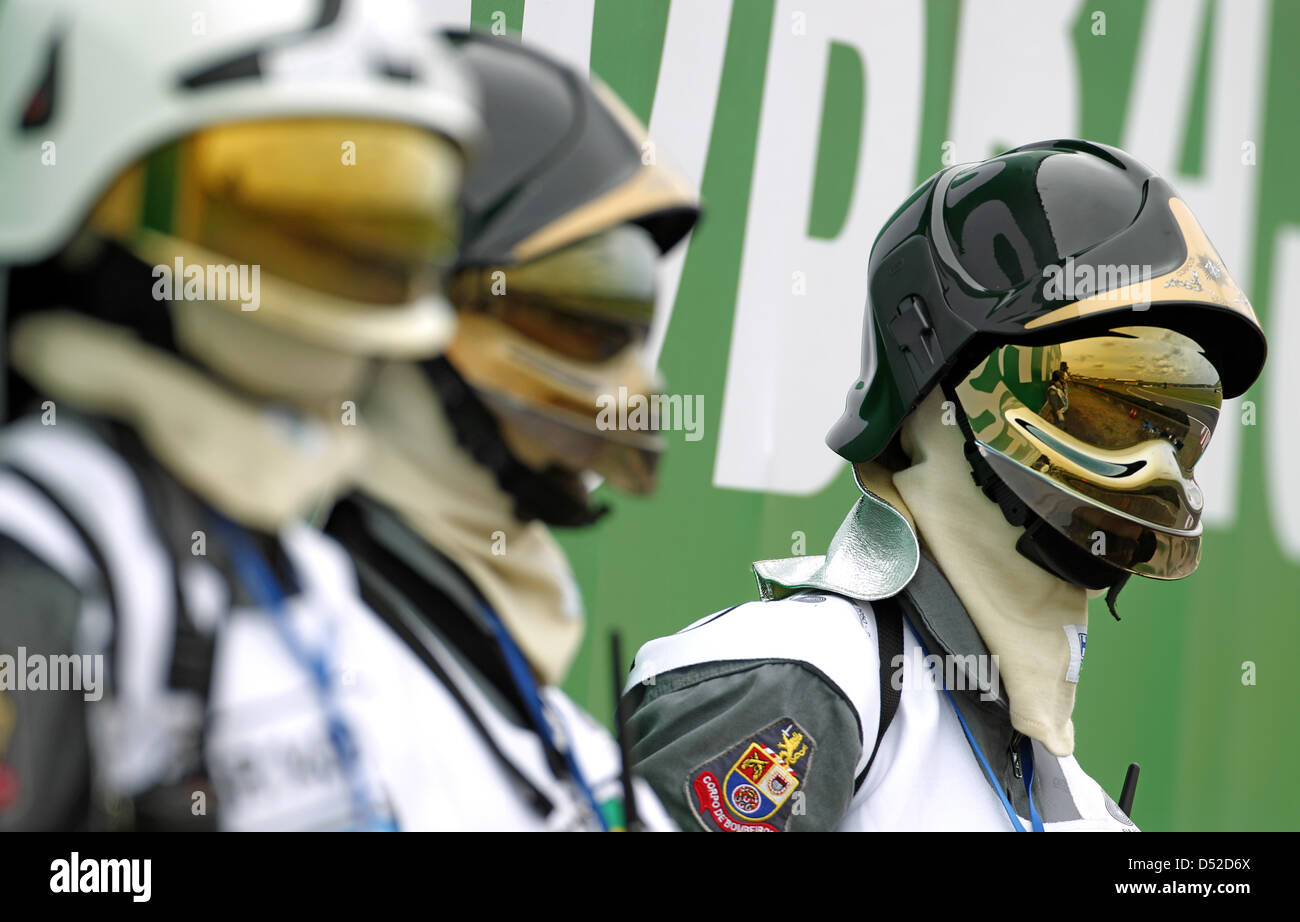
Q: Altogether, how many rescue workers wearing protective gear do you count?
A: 3